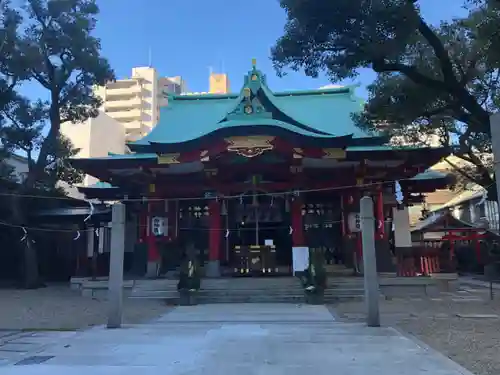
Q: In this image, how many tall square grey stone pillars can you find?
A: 2